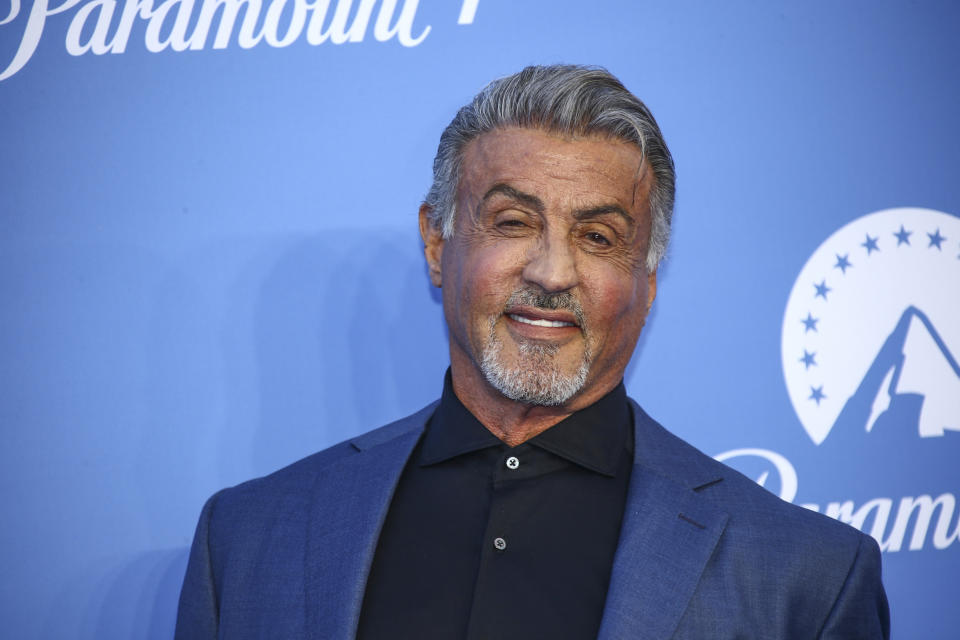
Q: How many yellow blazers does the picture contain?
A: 0